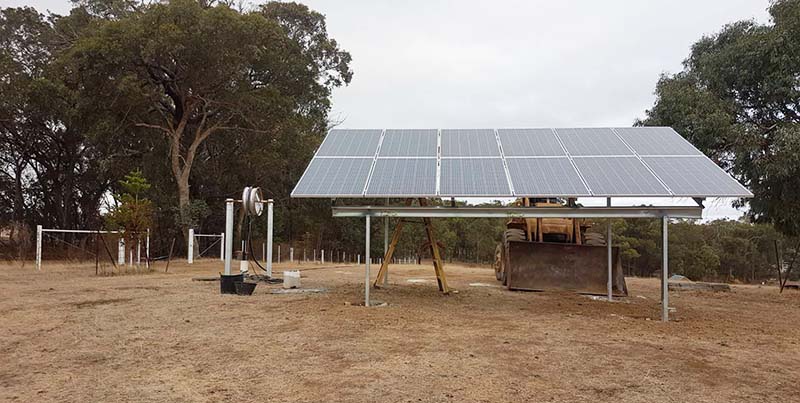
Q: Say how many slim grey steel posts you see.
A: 4